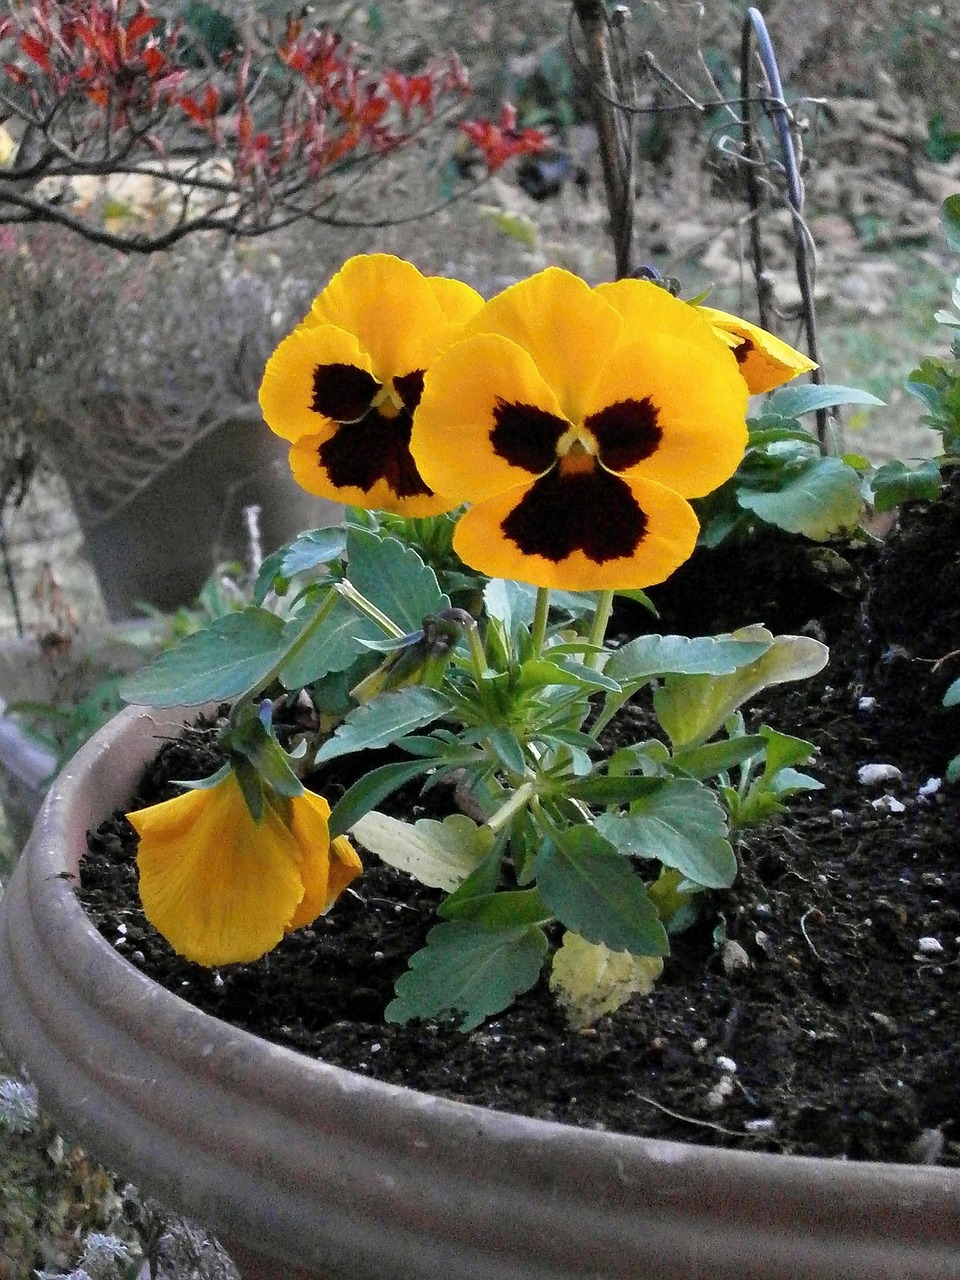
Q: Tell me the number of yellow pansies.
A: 4